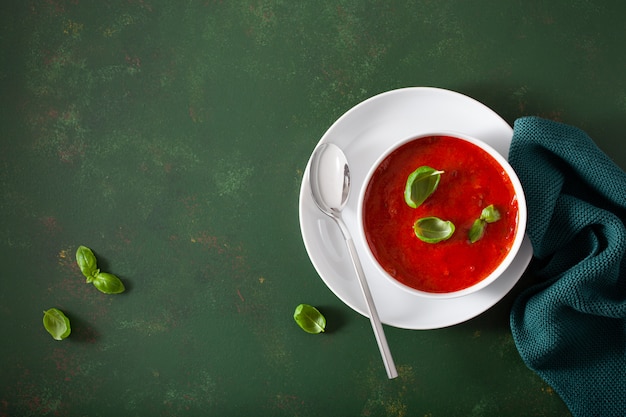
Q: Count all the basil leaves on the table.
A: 4